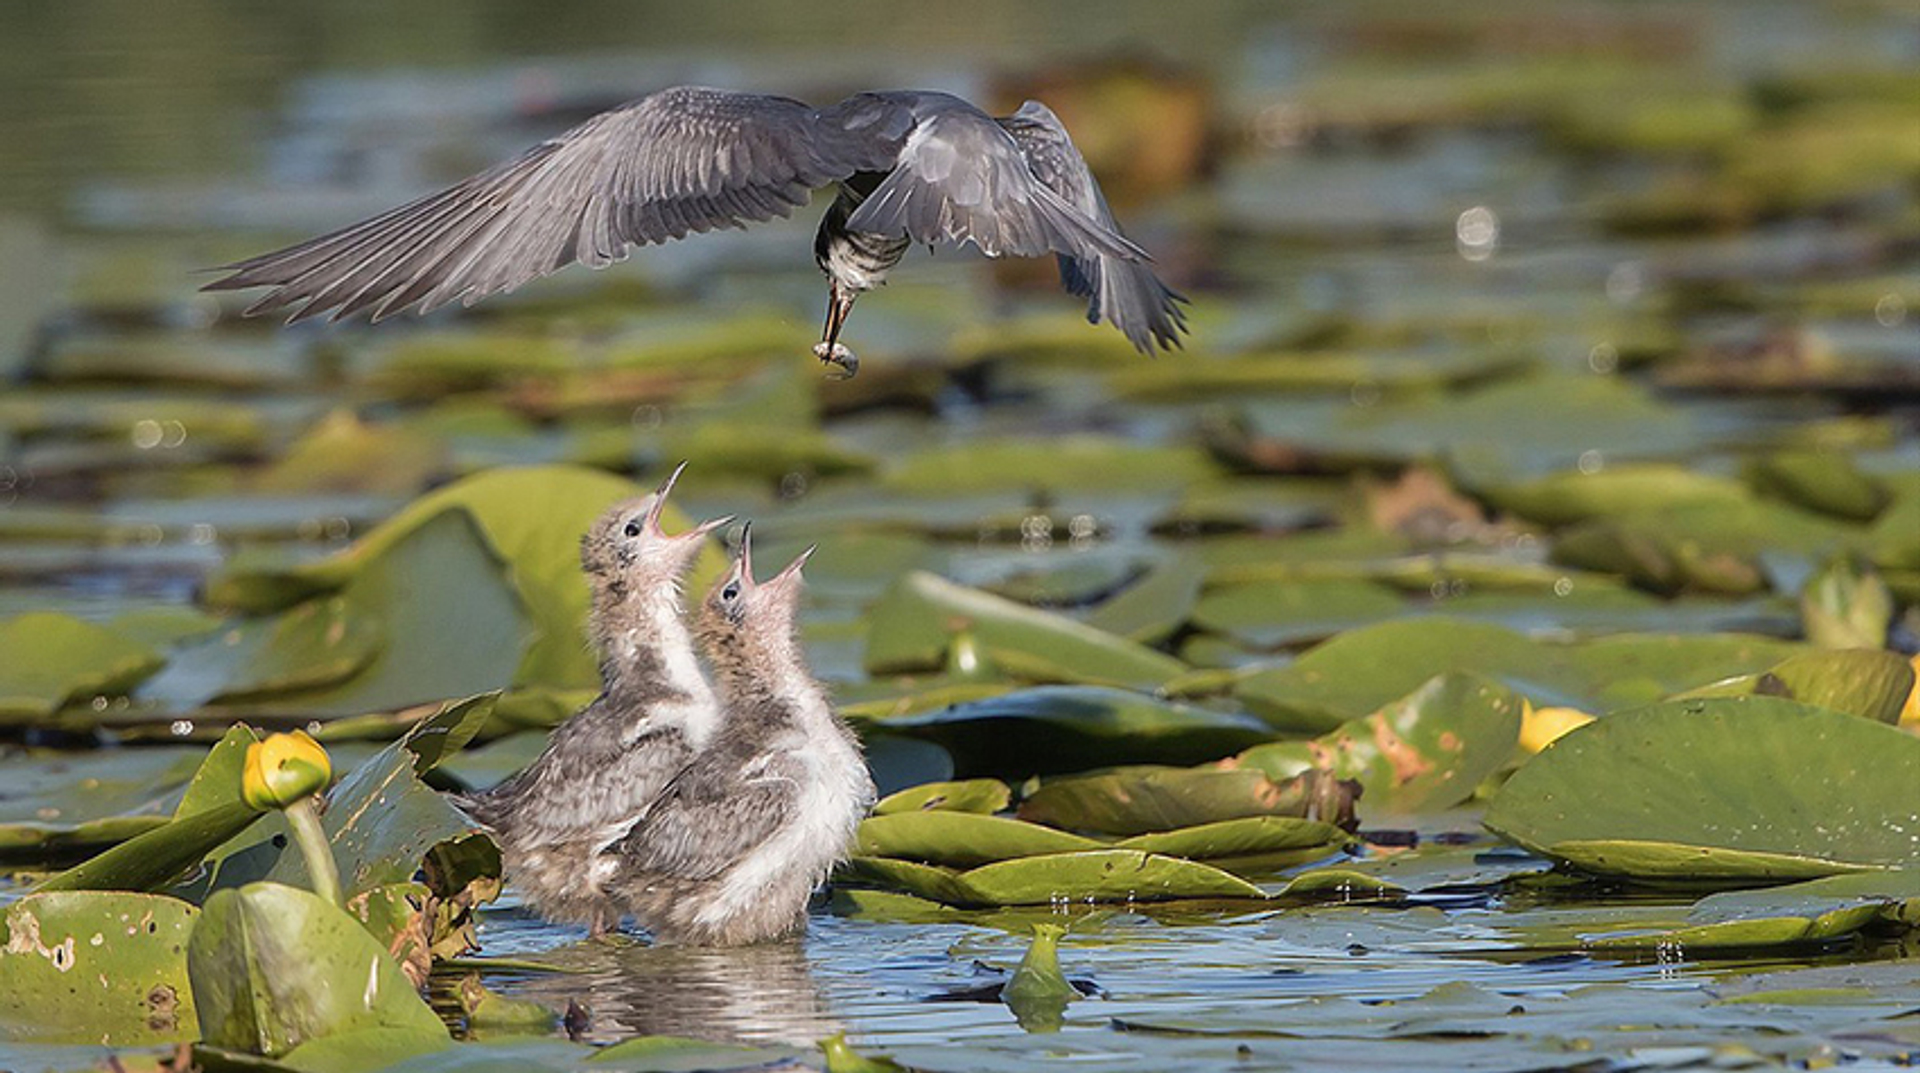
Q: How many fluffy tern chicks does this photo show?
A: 2